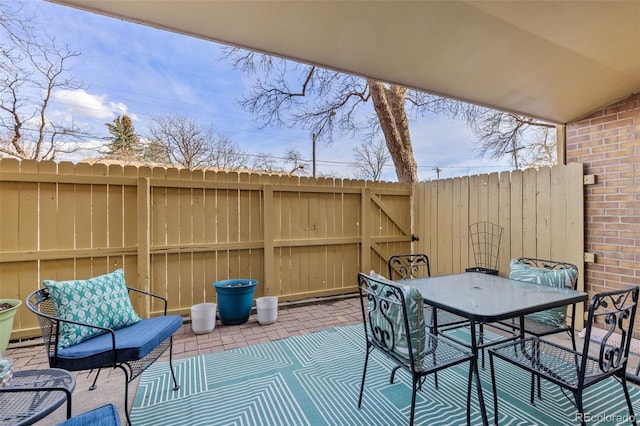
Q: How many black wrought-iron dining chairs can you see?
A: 4